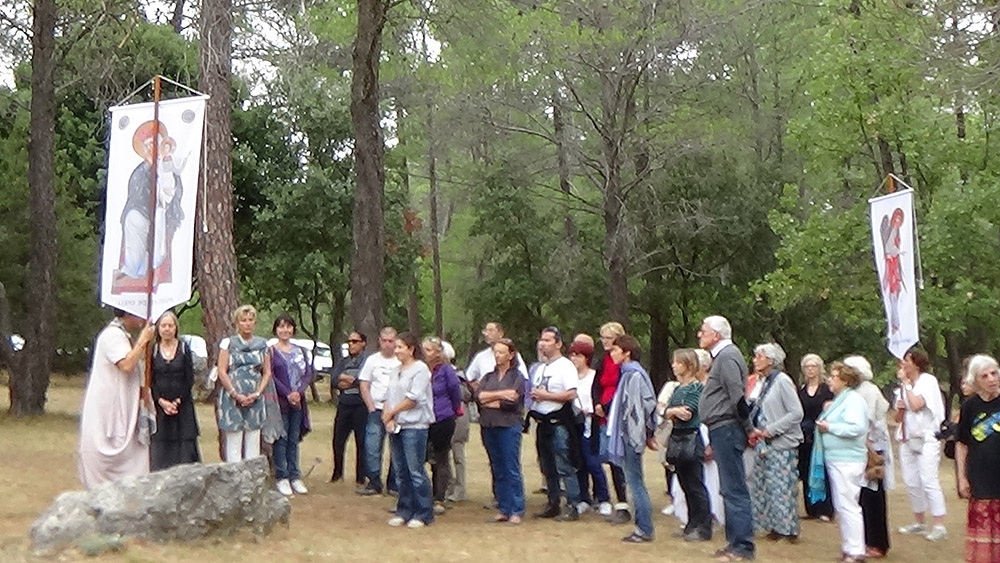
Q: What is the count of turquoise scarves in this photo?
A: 1